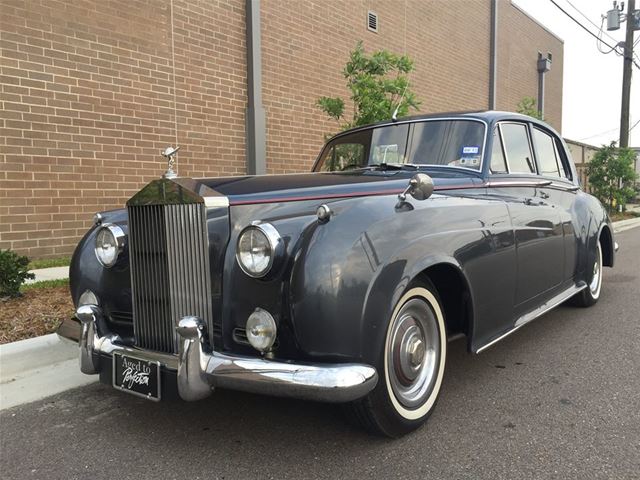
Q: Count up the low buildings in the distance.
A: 1